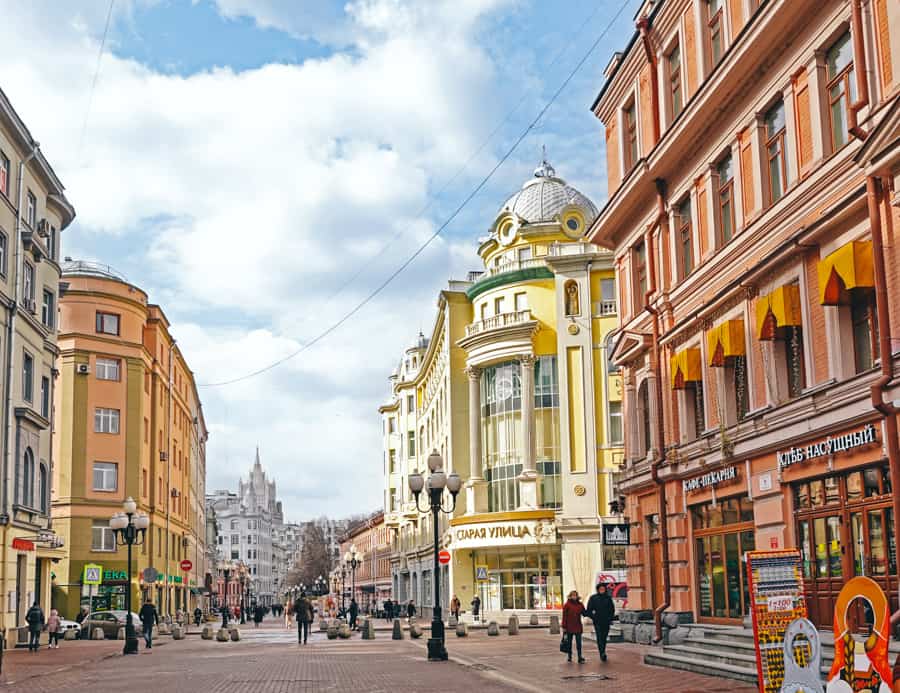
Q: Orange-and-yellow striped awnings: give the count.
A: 4